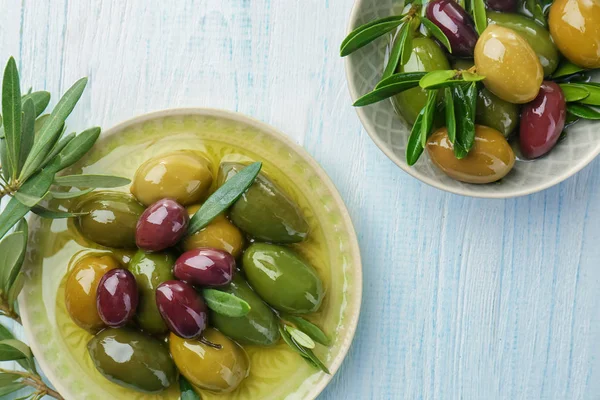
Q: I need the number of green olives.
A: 9